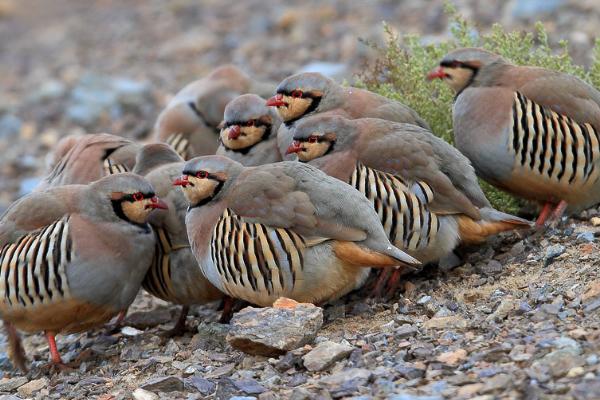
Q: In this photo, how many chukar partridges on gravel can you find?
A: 9